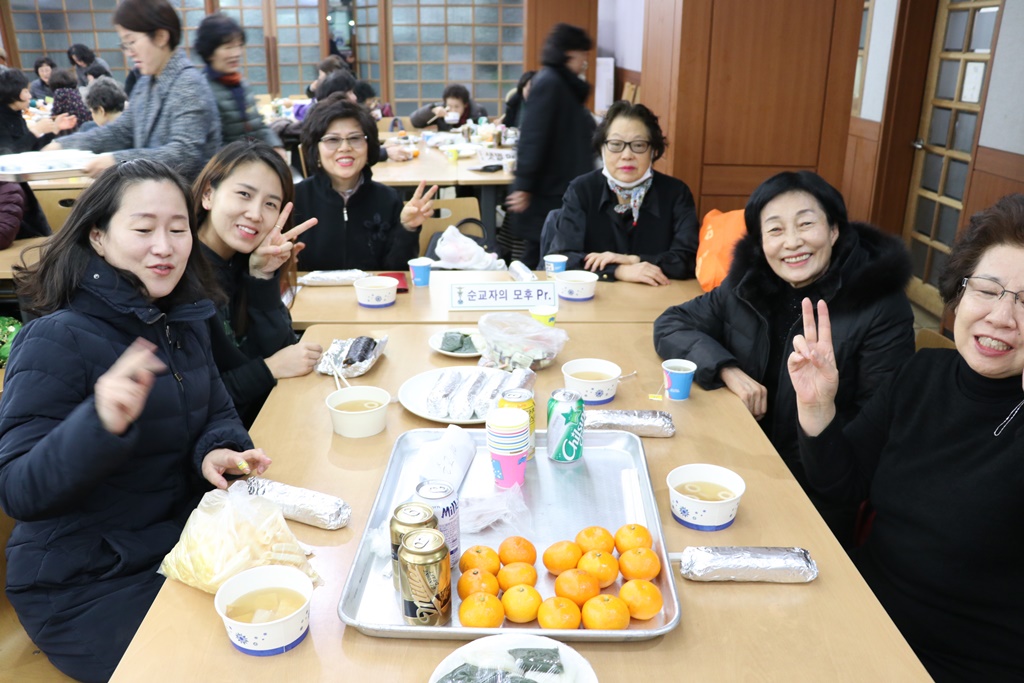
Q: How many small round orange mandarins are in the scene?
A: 15